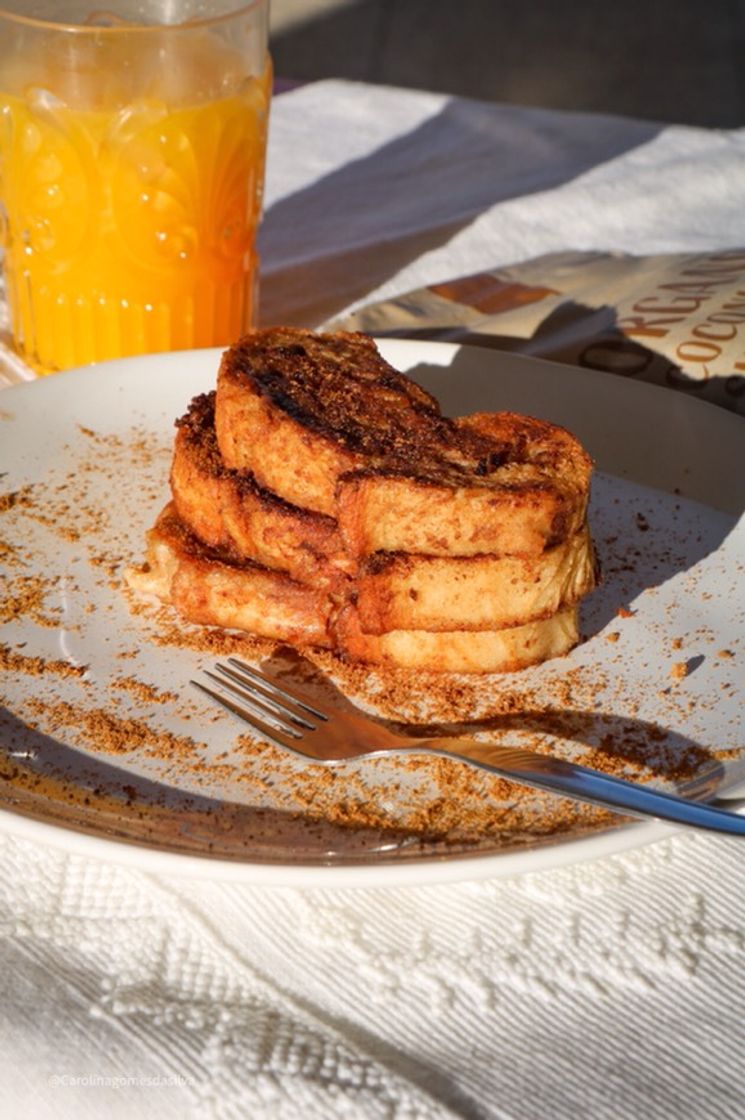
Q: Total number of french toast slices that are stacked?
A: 3